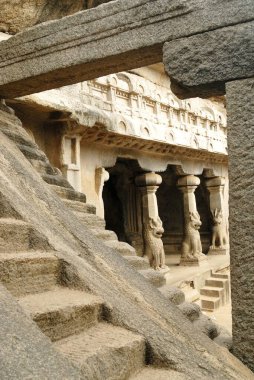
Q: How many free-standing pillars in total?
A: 3